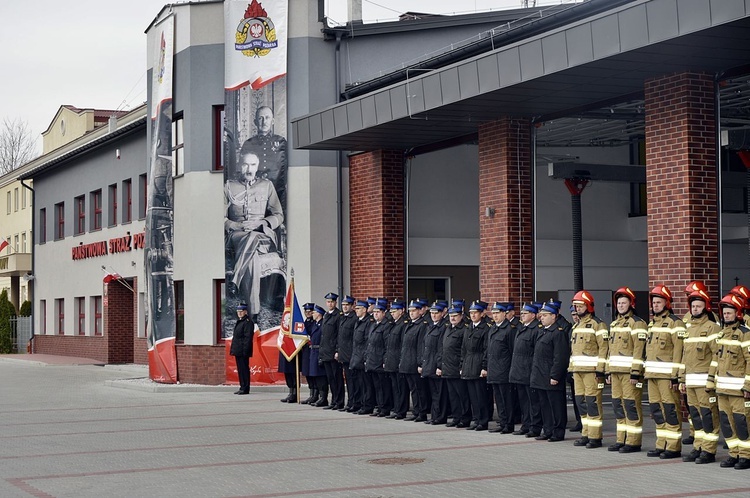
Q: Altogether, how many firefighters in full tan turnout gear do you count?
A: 7